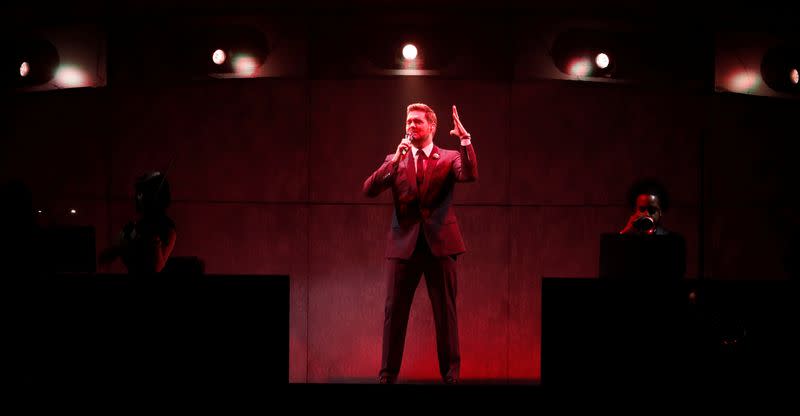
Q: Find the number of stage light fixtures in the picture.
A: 5